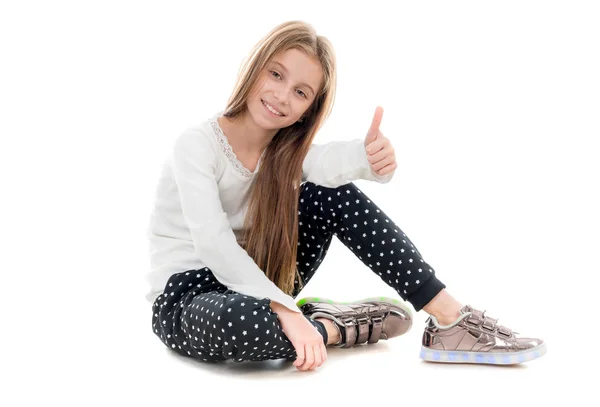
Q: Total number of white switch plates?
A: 0